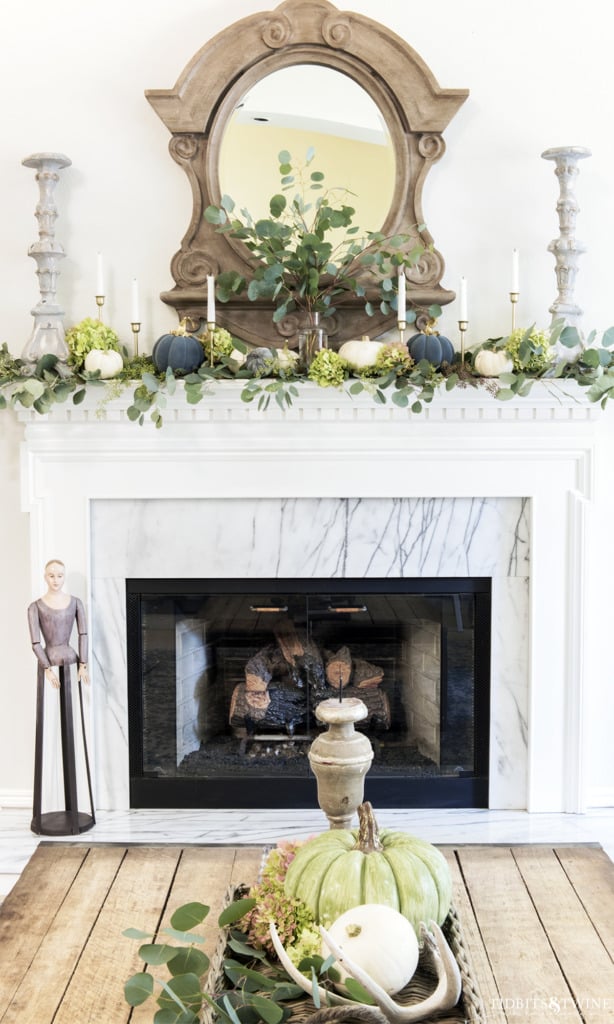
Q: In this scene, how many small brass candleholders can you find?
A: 6